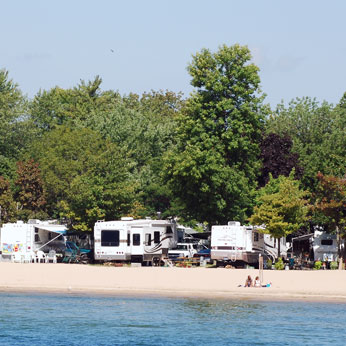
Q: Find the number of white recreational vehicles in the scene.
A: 4